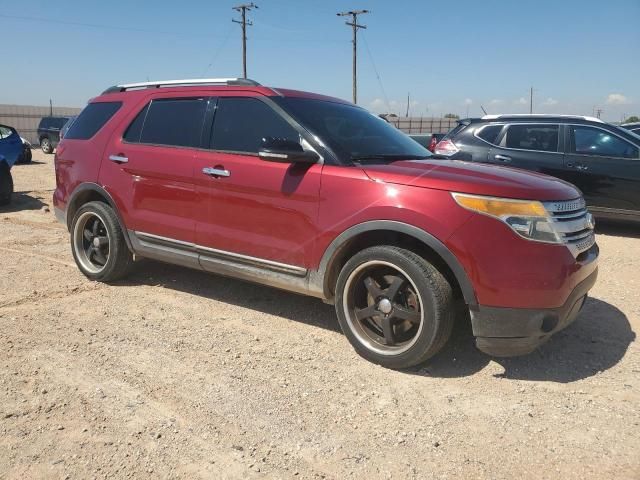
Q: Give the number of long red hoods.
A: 1